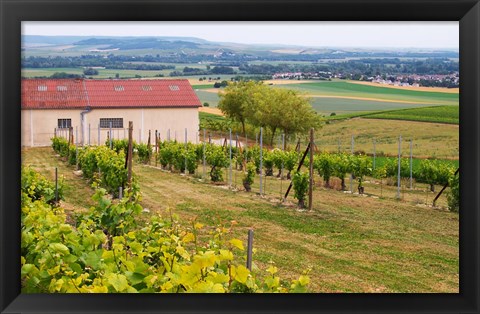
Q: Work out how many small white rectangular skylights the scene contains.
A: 5